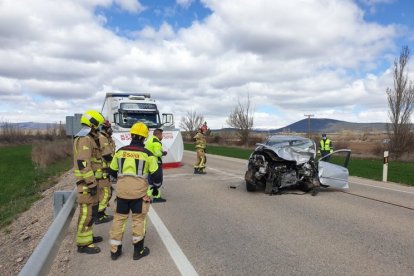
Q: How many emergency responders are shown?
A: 6